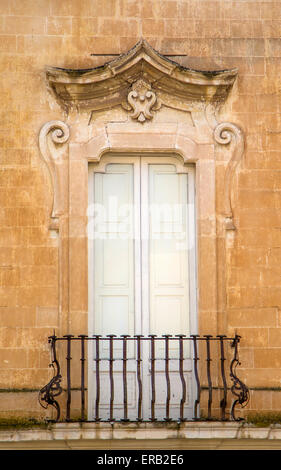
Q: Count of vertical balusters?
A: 12